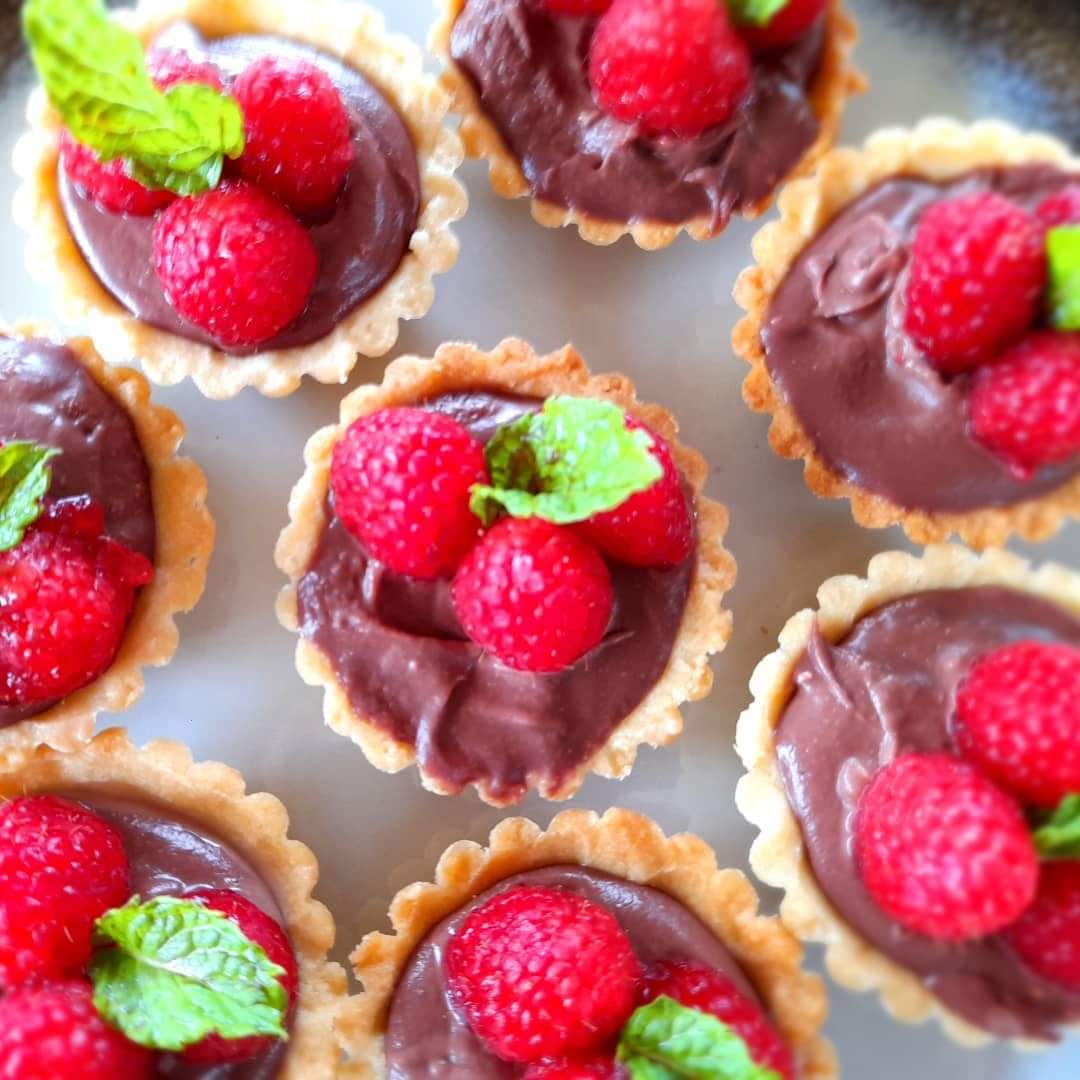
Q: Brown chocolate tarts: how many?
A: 8